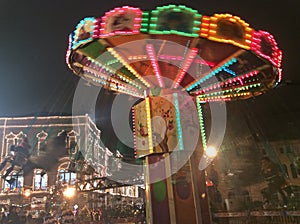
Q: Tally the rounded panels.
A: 5